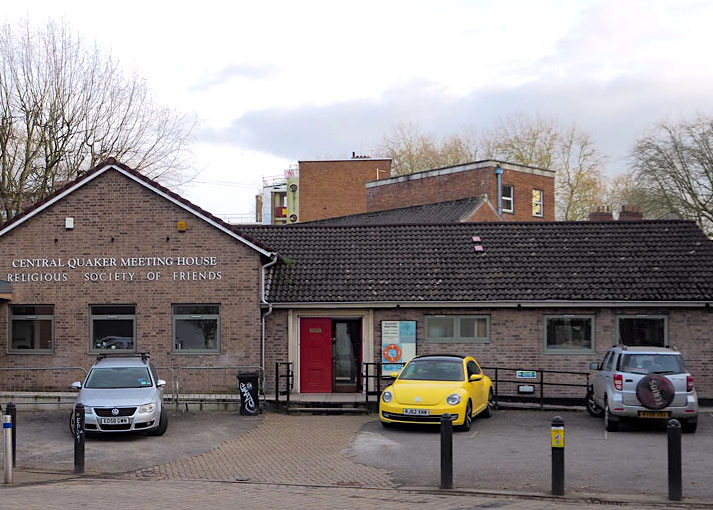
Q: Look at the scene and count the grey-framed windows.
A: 6